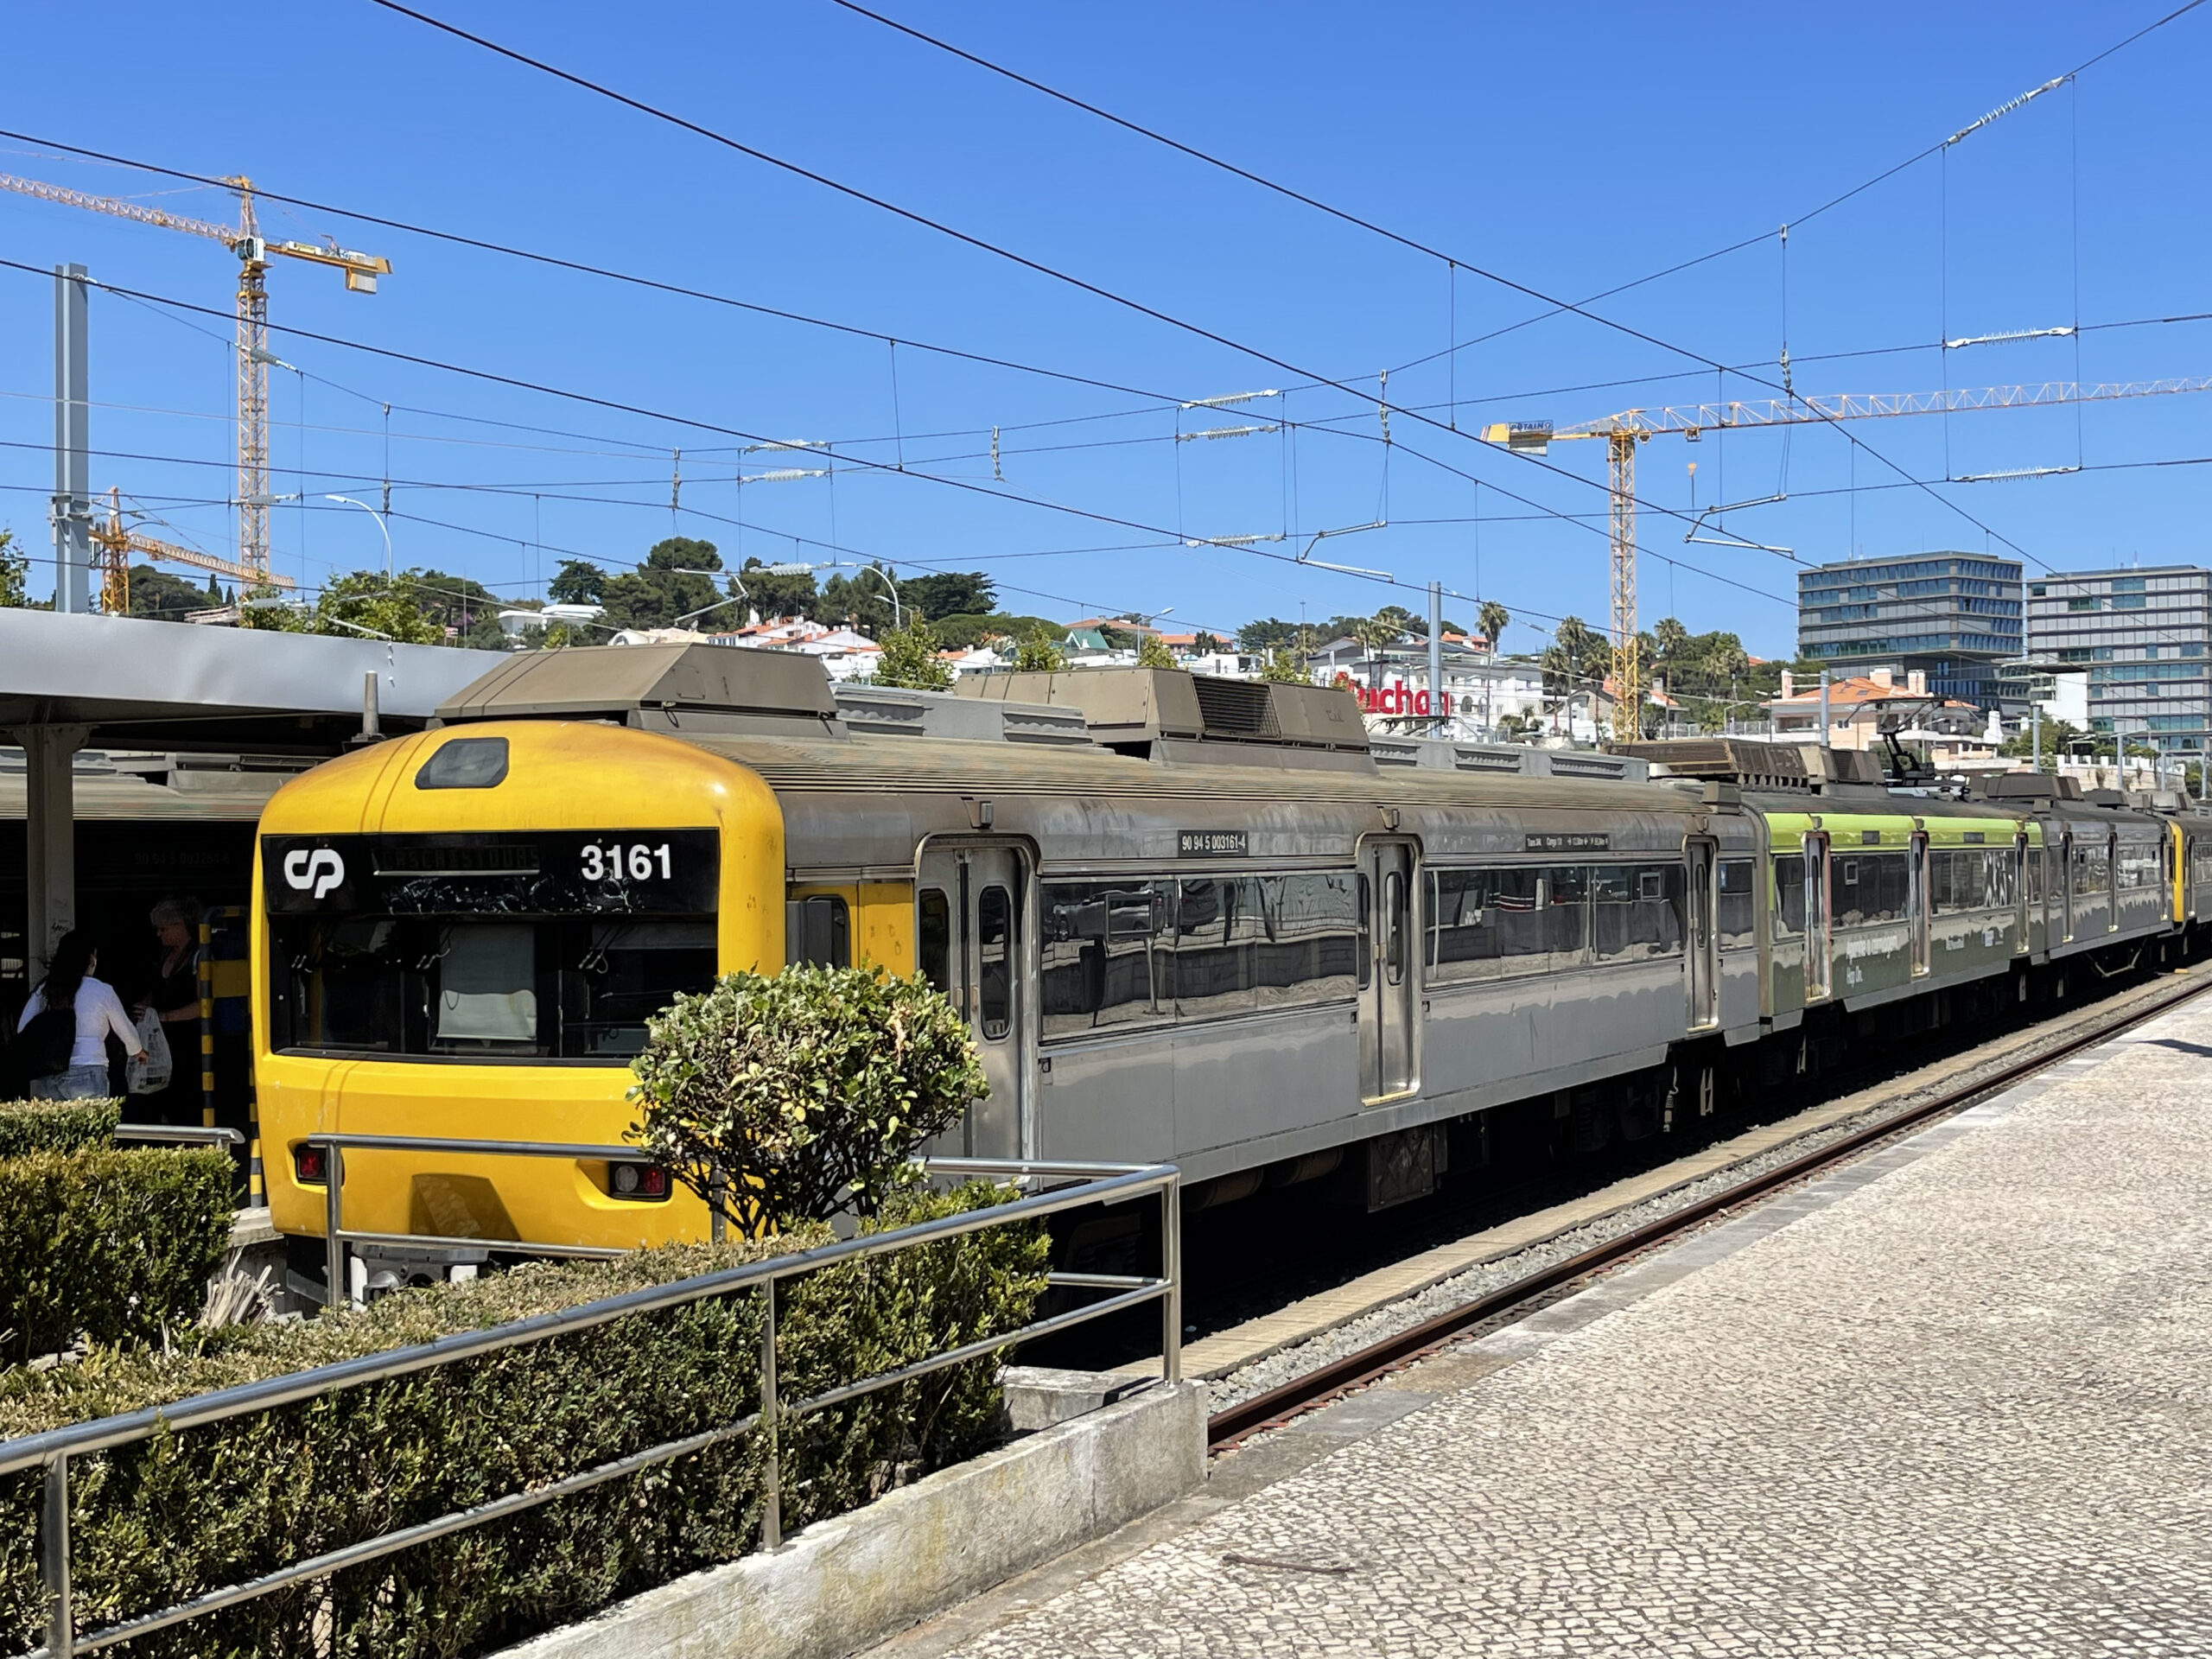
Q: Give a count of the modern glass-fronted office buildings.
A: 2